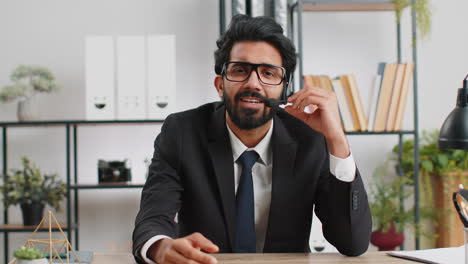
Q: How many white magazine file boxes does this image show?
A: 3